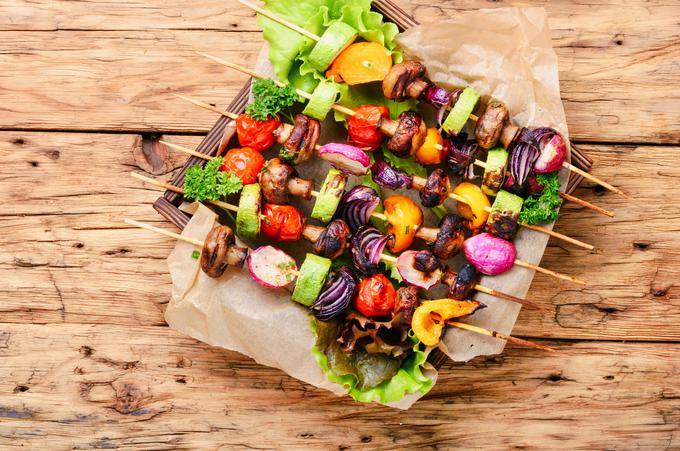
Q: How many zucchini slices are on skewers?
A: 8